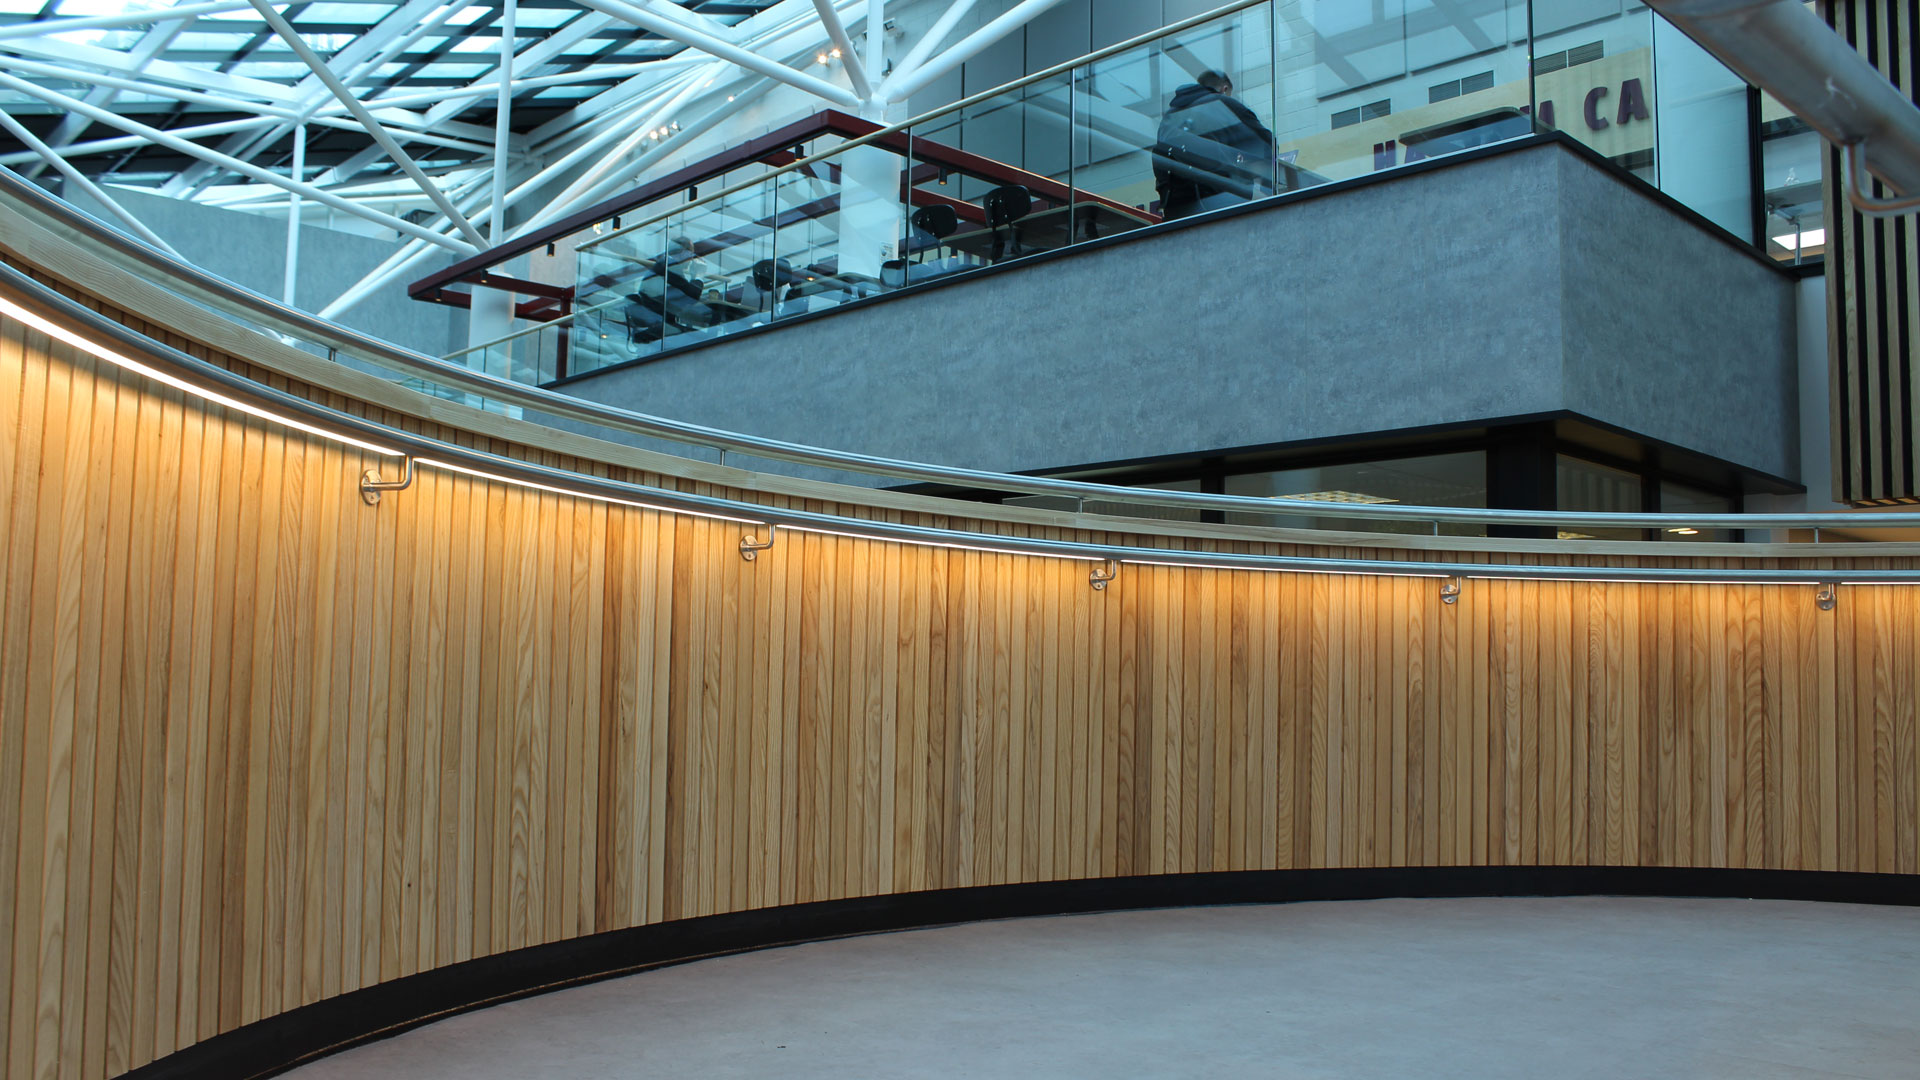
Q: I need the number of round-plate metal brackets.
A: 5